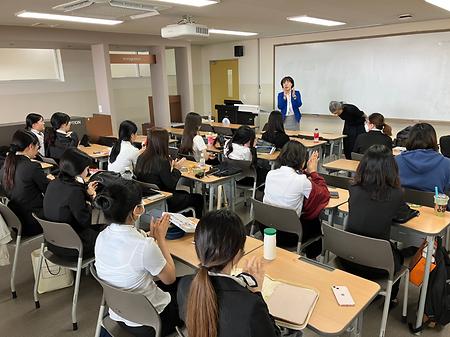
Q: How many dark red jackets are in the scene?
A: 1